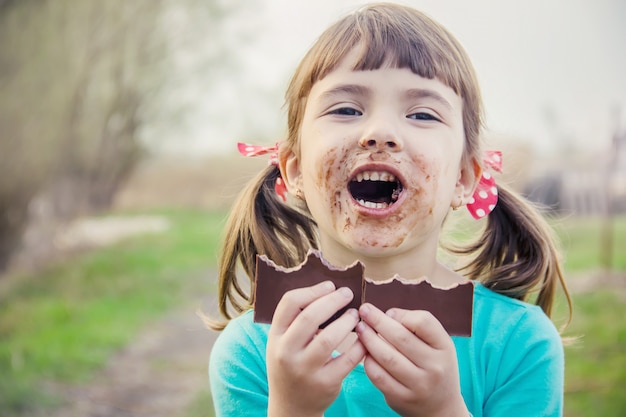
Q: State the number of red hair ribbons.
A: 2